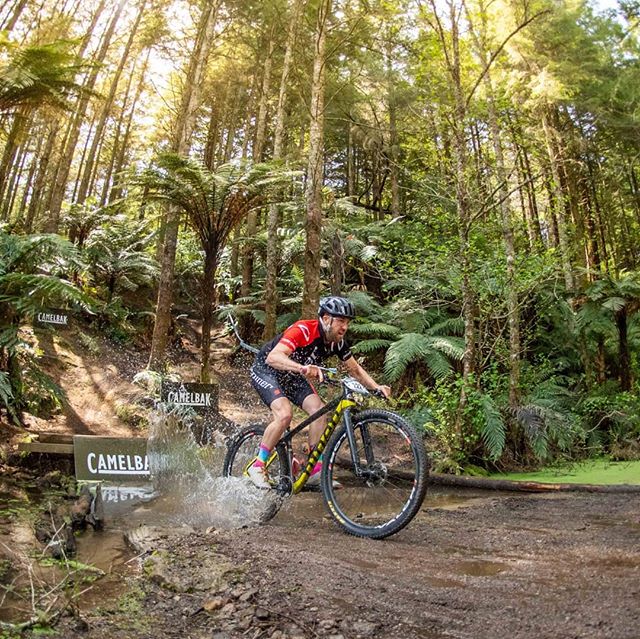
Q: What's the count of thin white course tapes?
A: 1